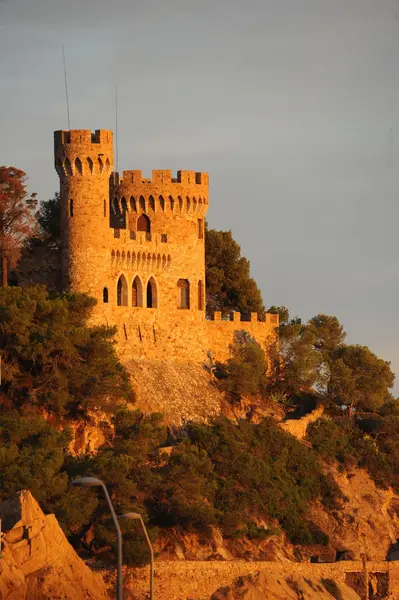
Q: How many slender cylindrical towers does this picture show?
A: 1